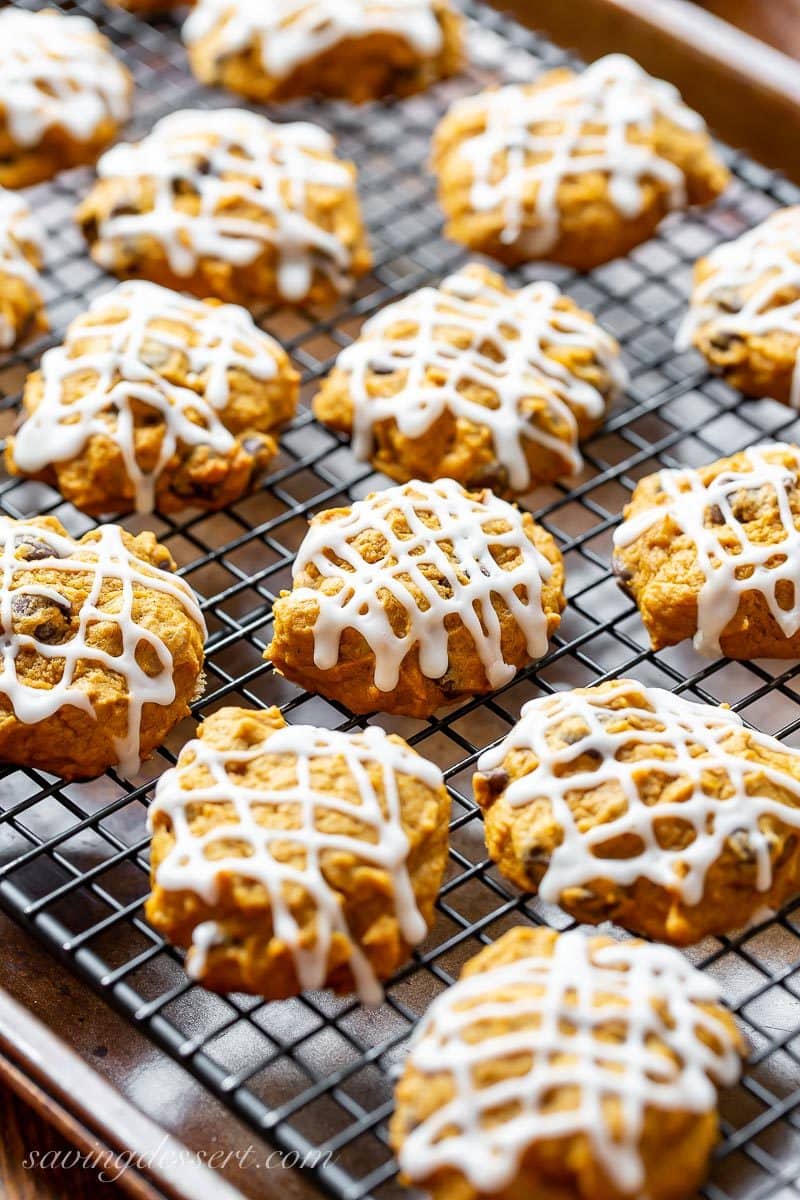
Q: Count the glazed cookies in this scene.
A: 14